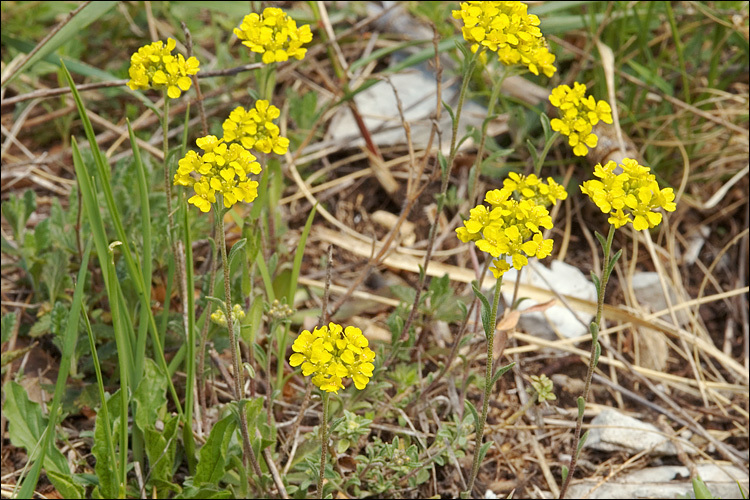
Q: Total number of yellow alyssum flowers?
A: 9